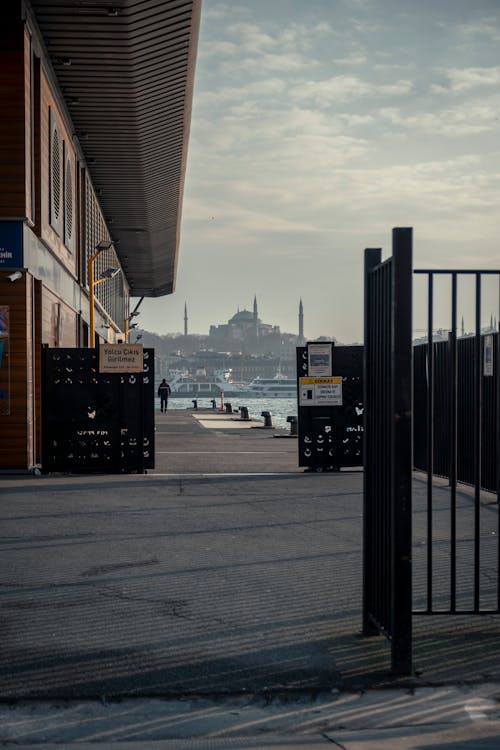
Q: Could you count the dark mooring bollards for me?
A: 6